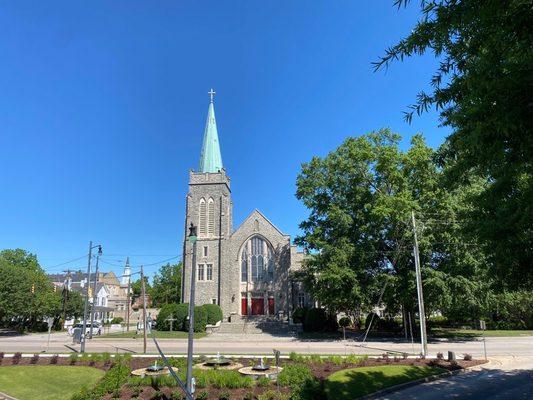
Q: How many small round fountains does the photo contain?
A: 3